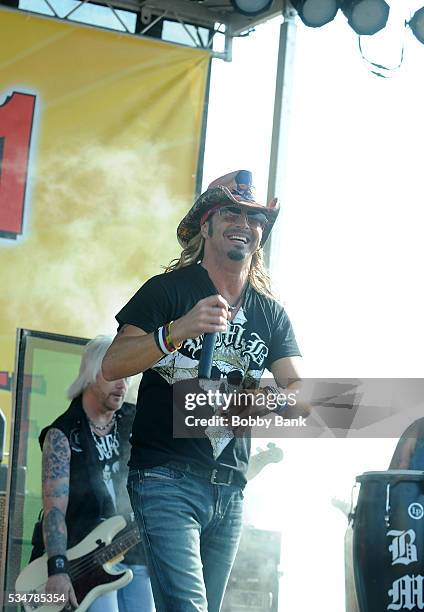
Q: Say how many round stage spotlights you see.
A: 4